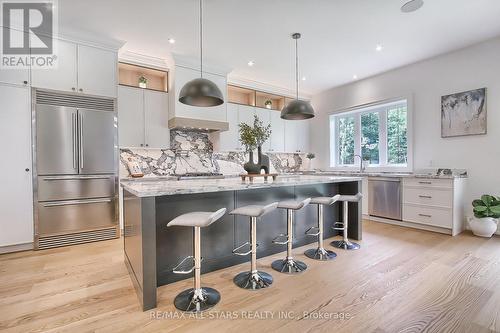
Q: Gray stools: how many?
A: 5